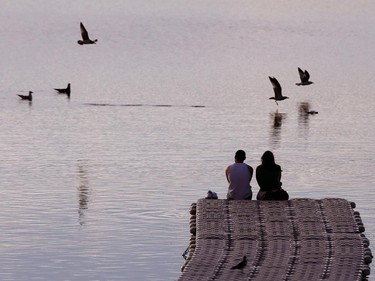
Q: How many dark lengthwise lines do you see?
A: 4